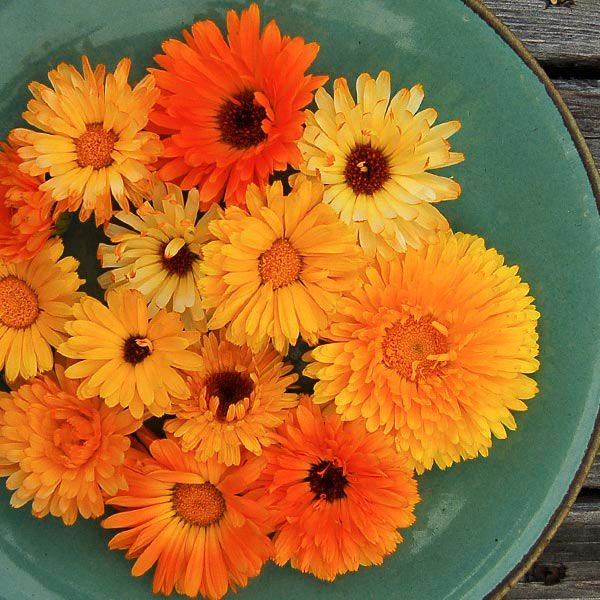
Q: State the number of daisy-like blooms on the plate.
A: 13